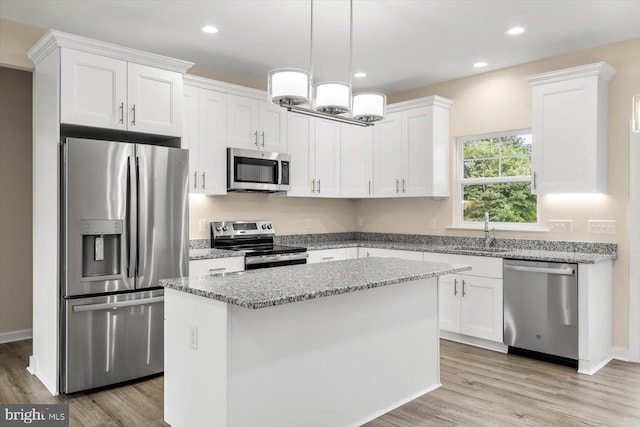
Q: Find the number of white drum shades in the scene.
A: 3